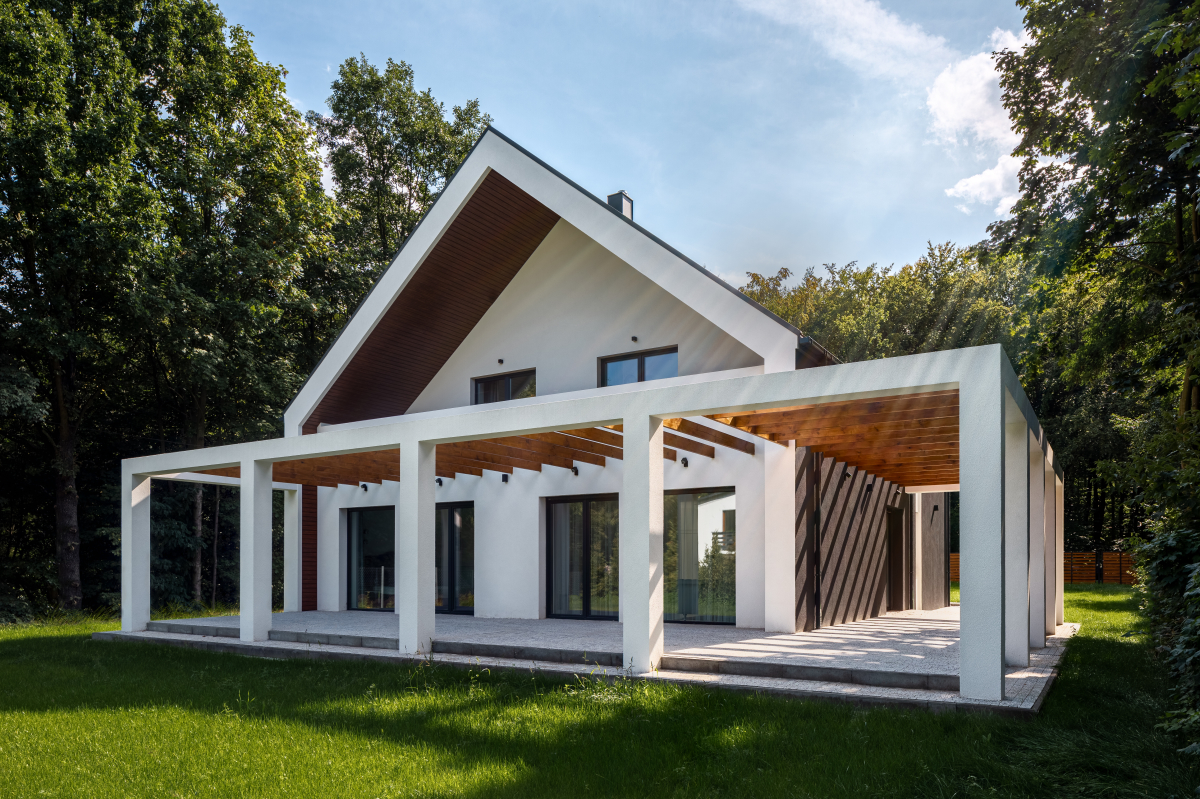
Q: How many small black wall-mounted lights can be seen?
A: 11